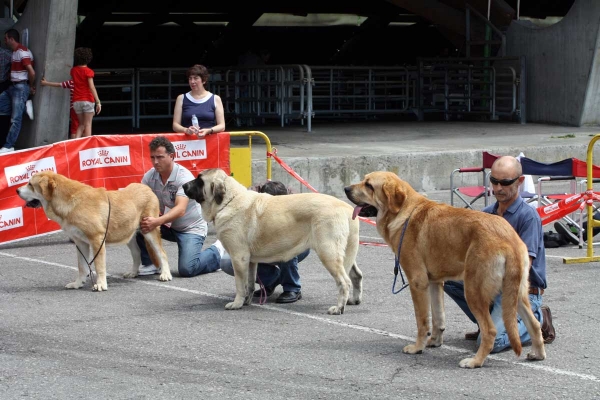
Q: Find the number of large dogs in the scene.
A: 3